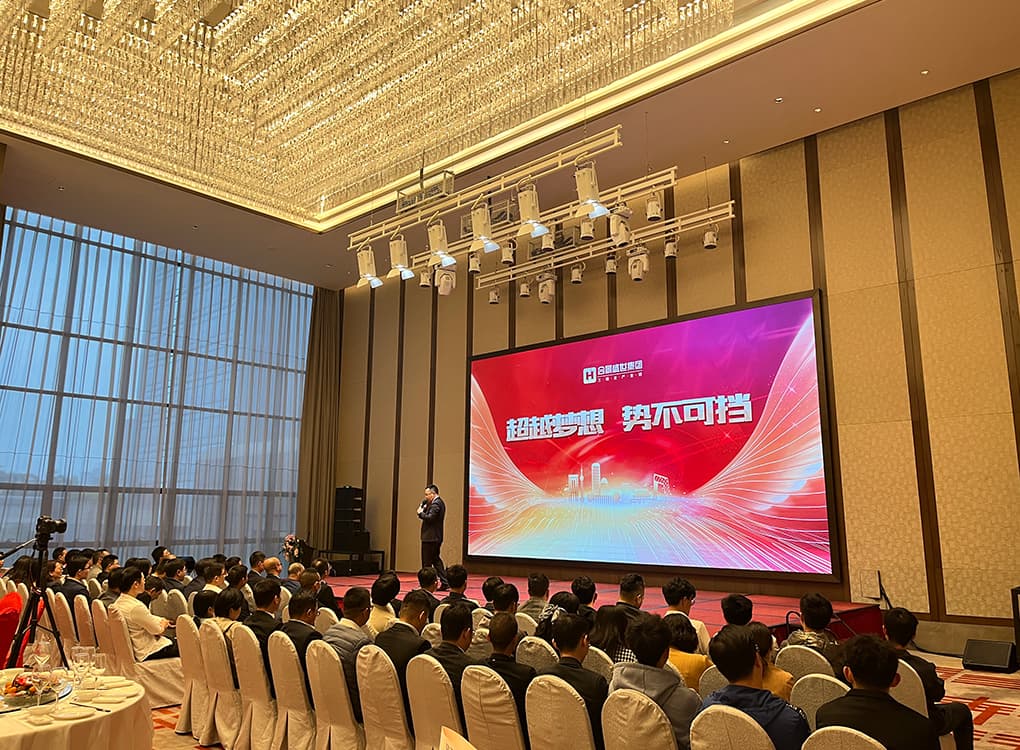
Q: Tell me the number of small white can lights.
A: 12